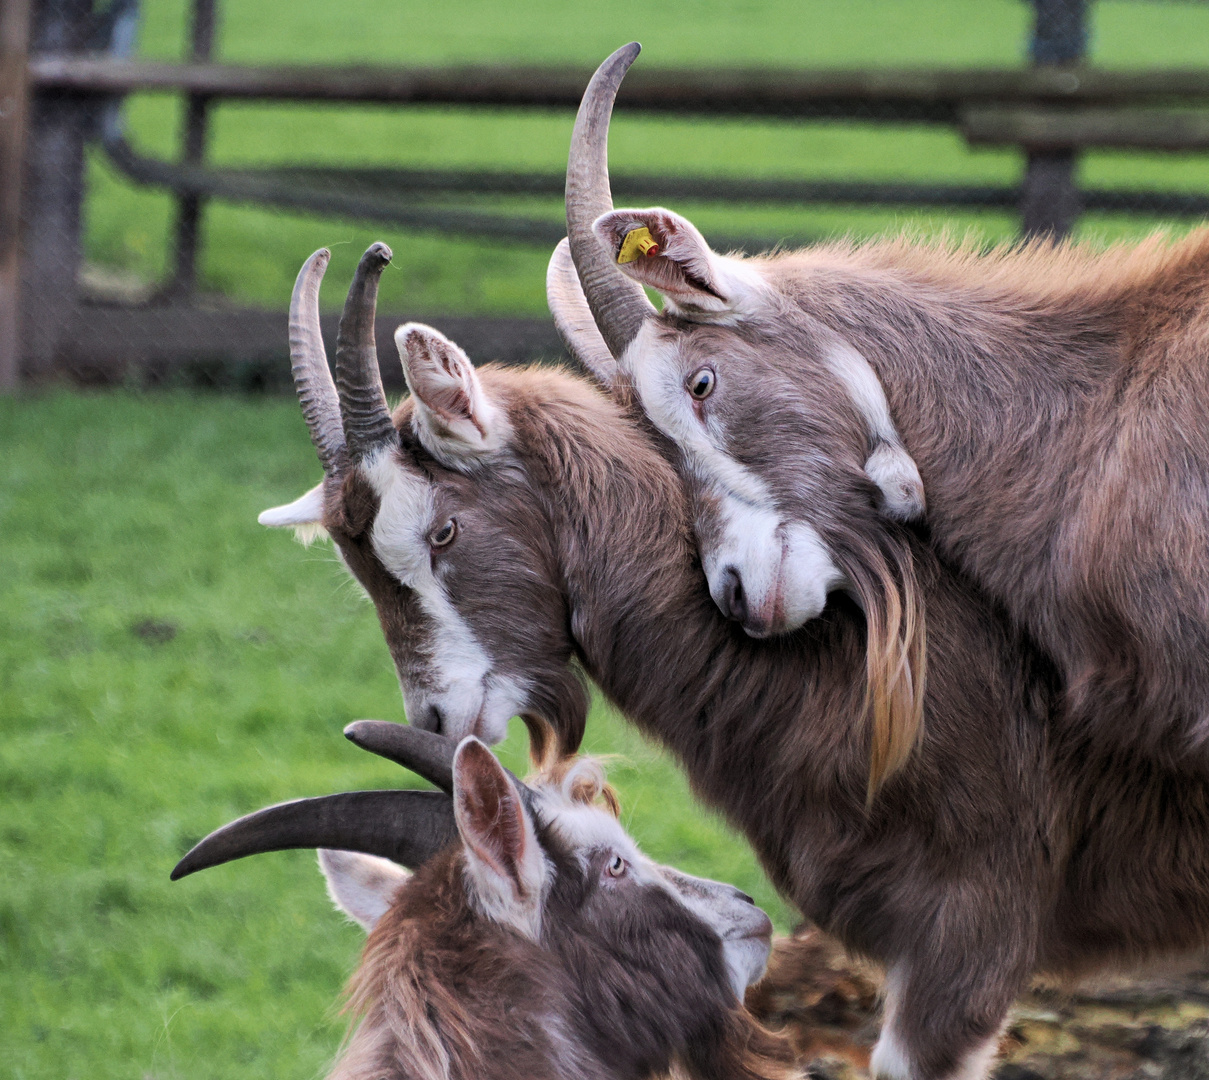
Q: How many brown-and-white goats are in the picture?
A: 3